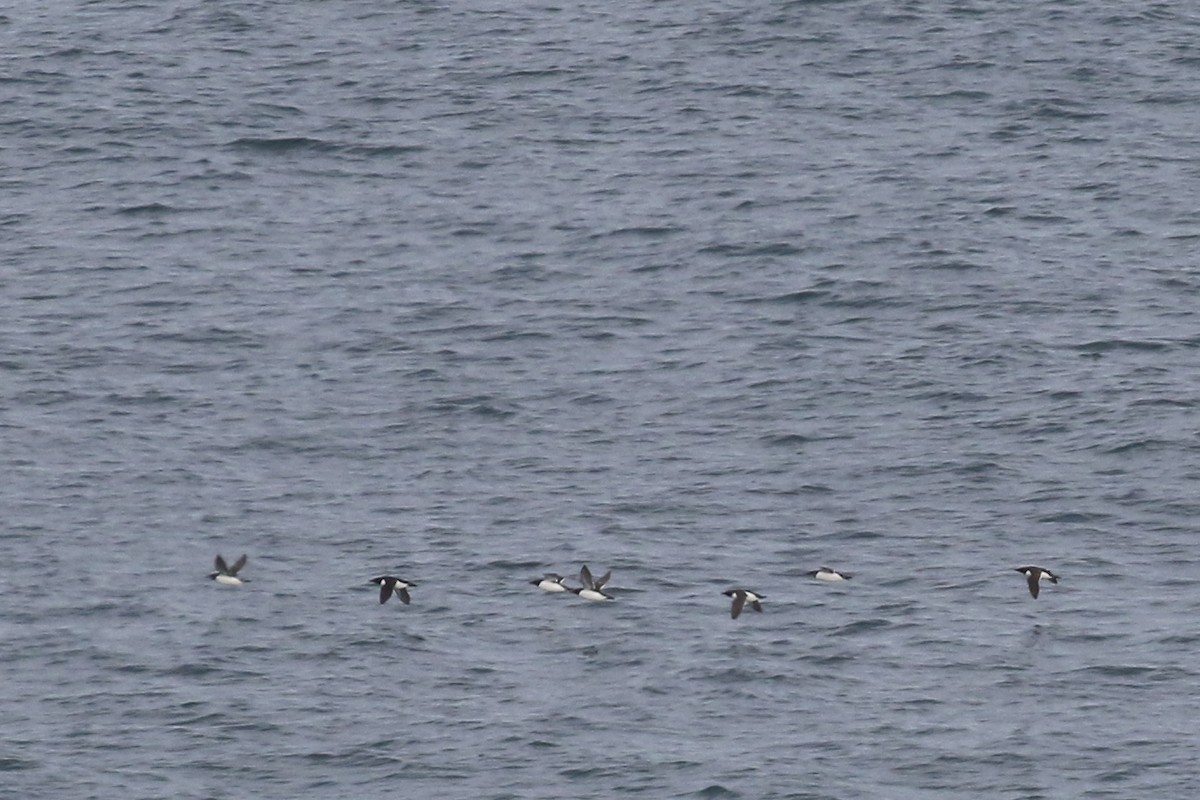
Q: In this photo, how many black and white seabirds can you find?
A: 7